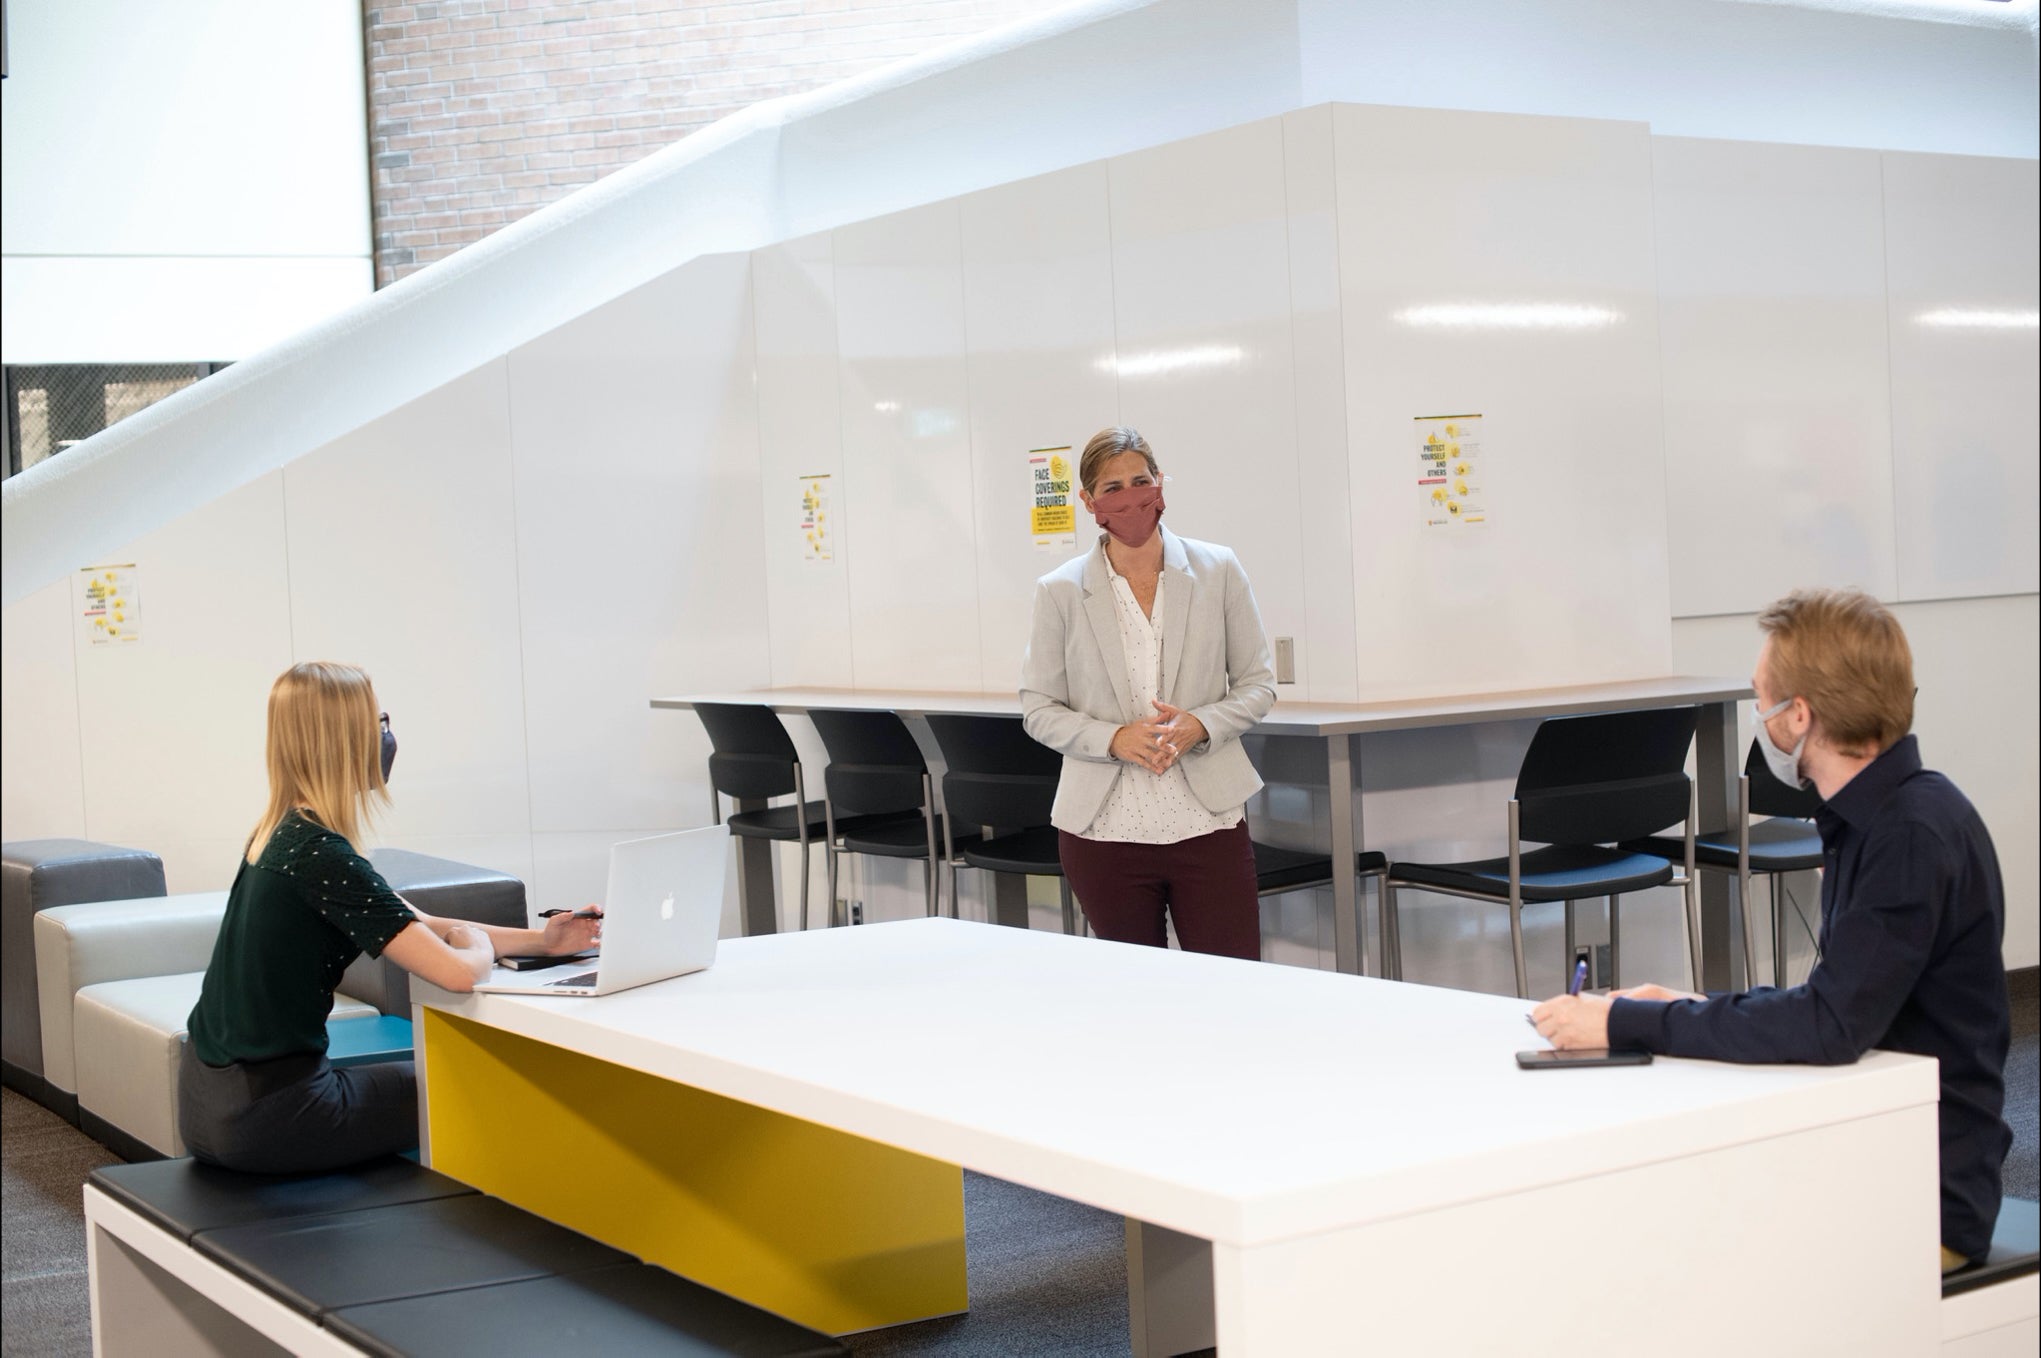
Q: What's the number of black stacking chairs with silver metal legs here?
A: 6